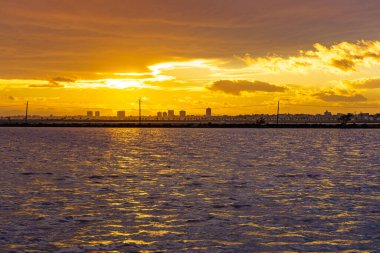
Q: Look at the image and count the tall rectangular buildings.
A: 8